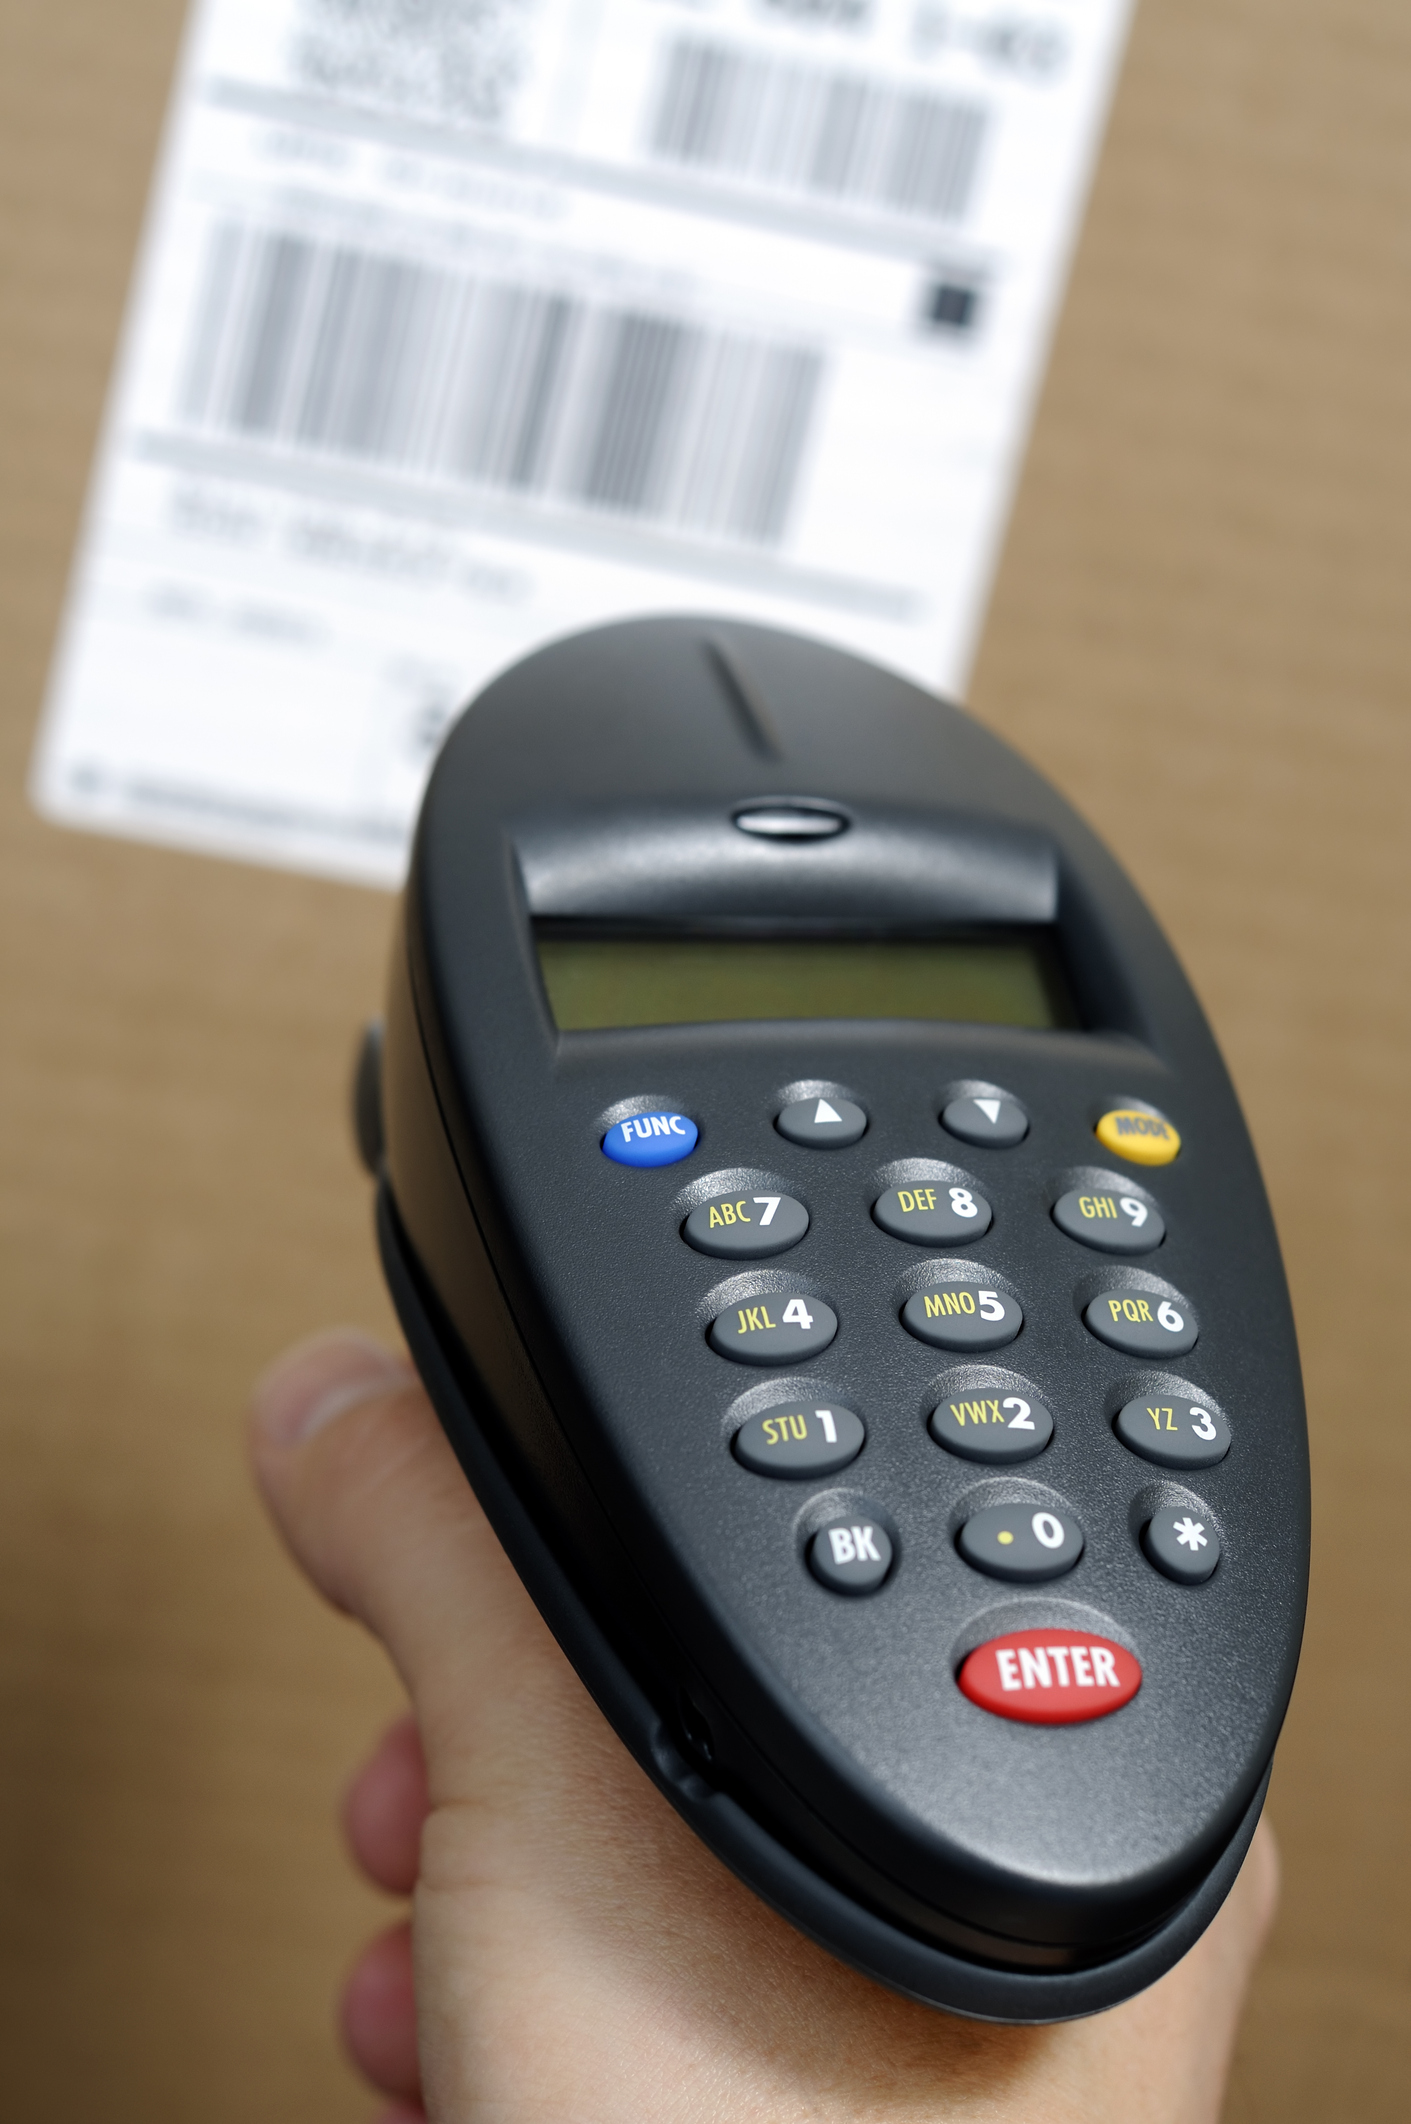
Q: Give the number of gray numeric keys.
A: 10